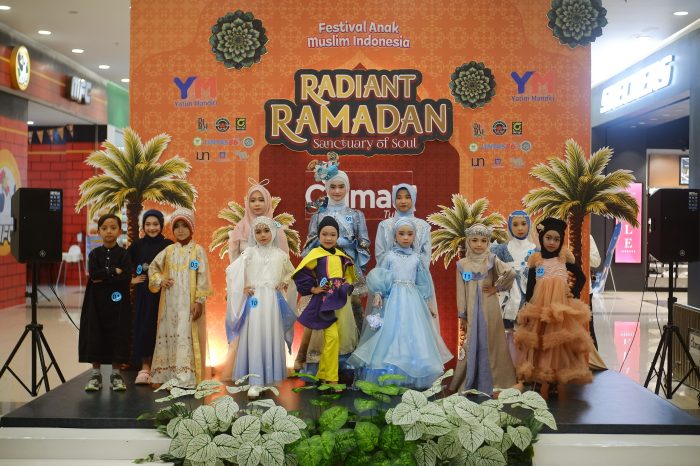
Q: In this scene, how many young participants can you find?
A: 12